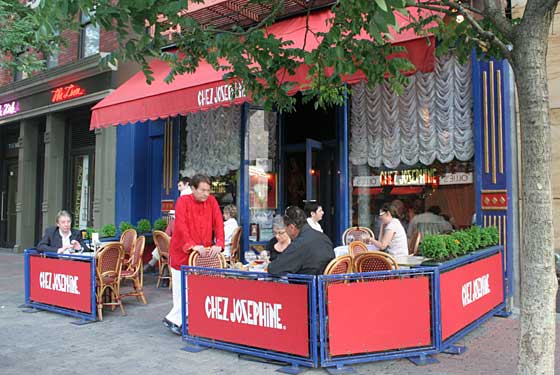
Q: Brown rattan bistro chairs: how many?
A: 11